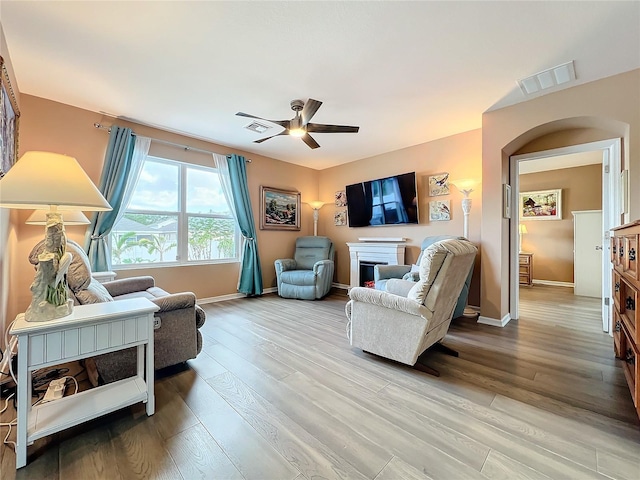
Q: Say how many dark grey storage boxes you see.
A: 0